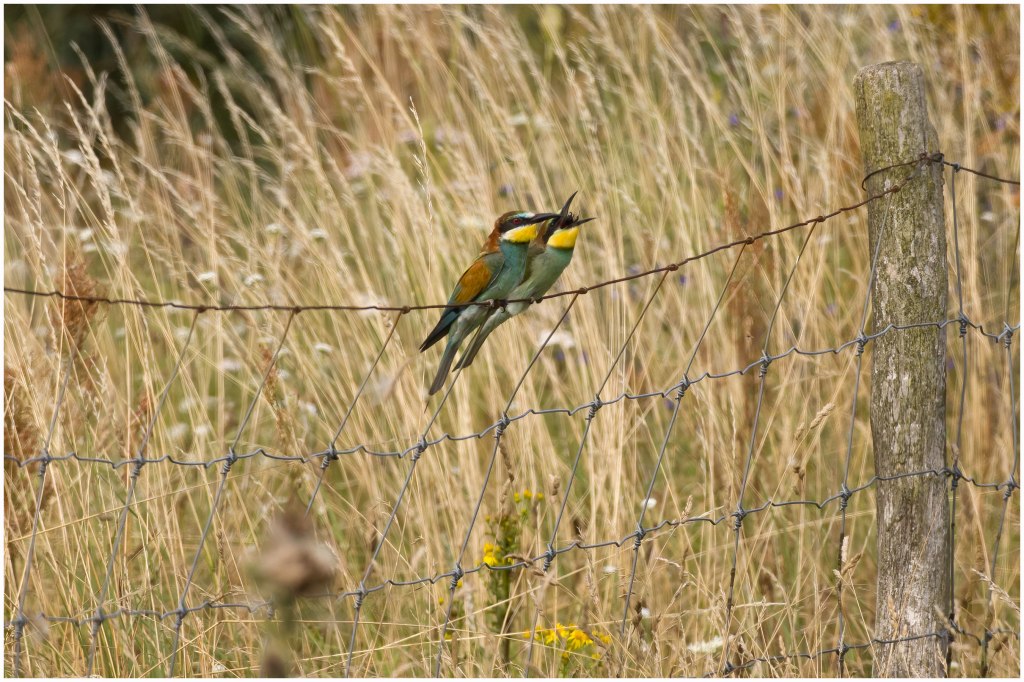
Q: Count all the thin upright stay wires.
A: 12